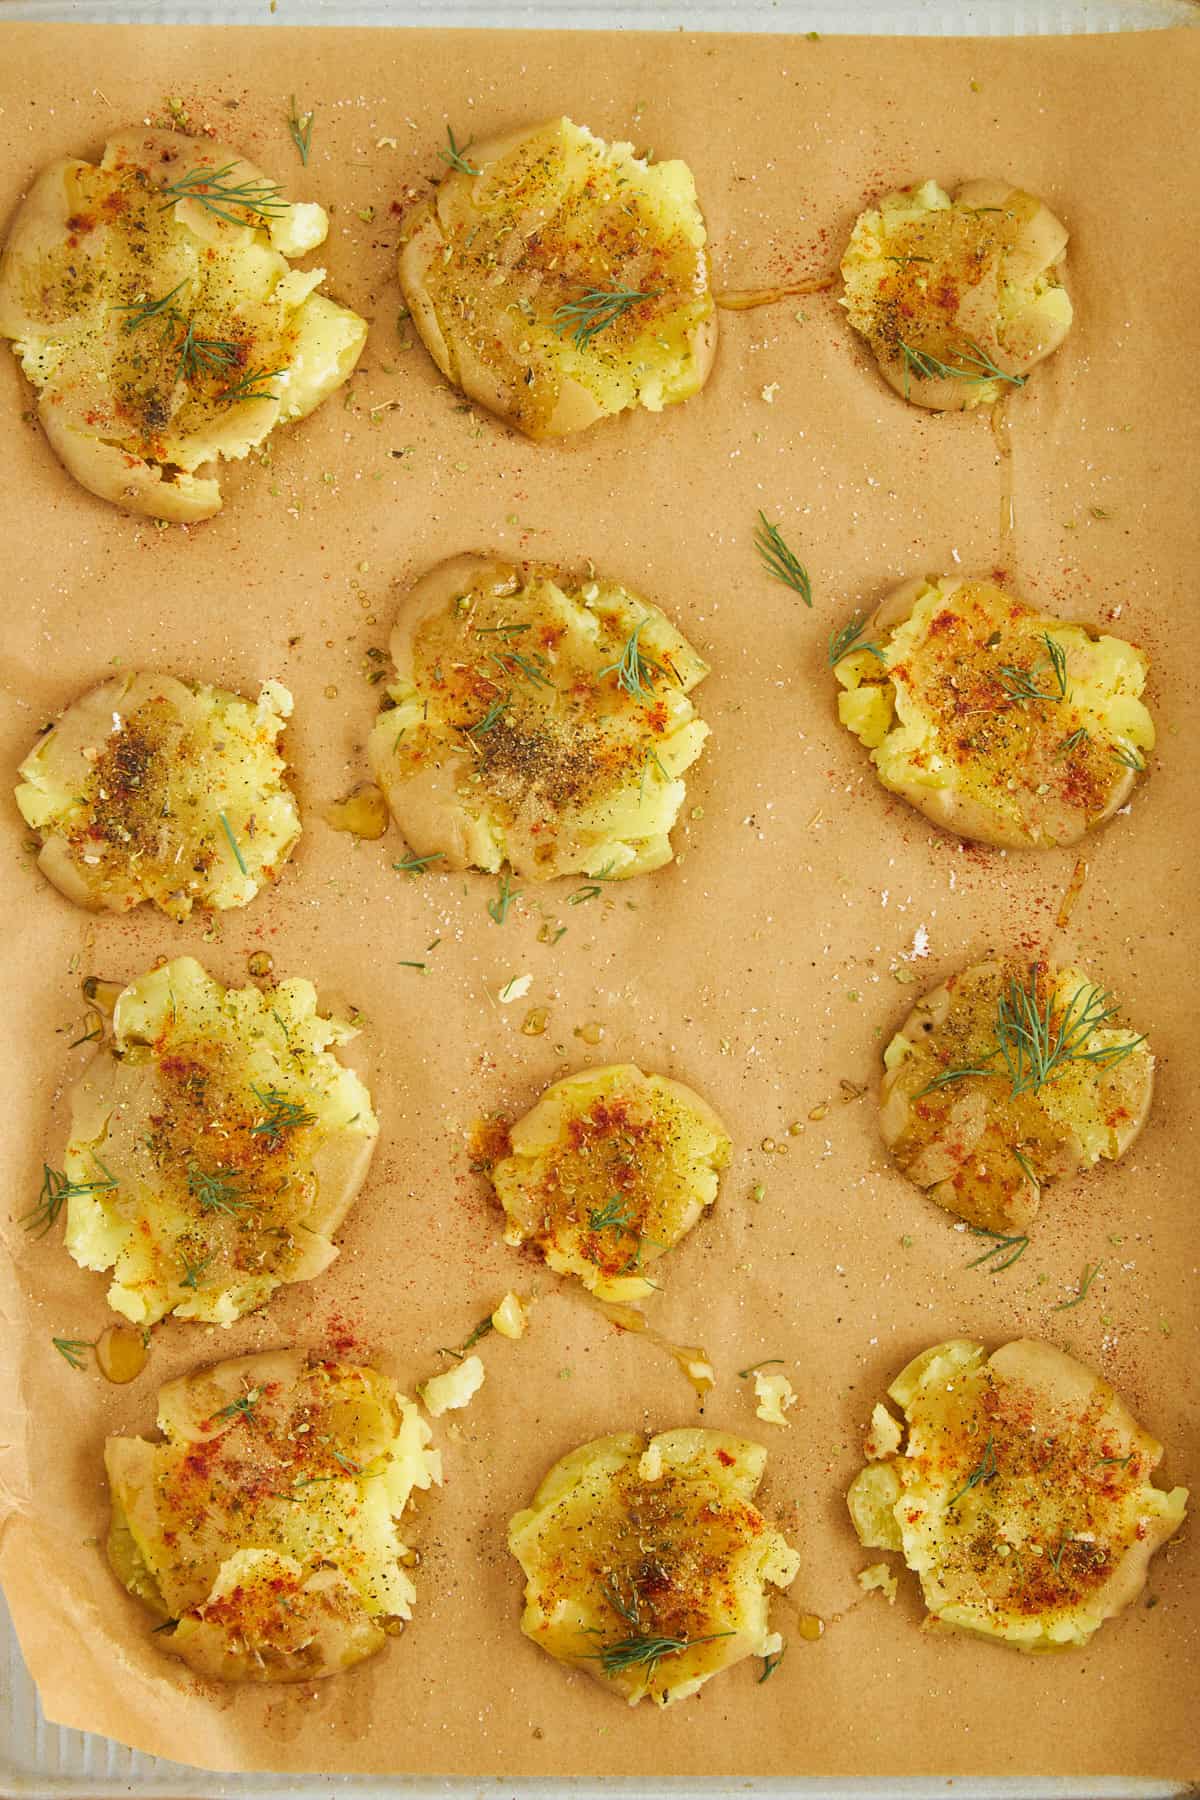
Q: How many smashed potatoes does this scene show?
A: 12